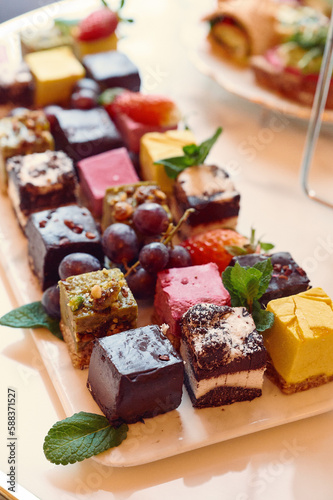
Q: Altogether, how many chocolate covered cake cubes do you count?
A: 5